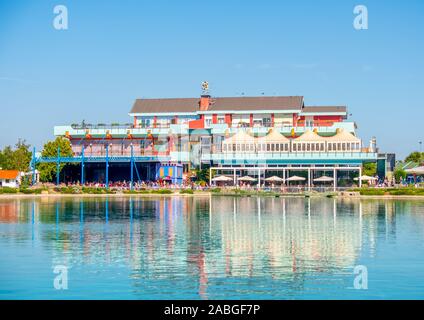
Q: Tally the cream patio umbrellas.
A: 6